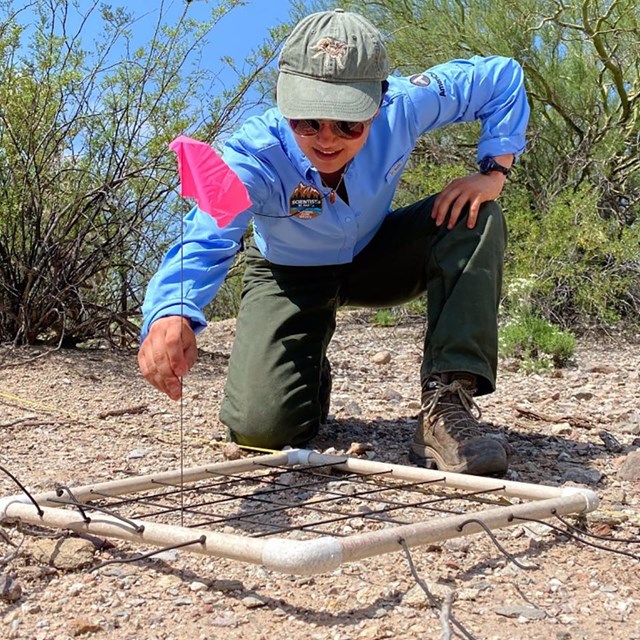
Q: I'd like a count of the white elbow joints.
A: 4